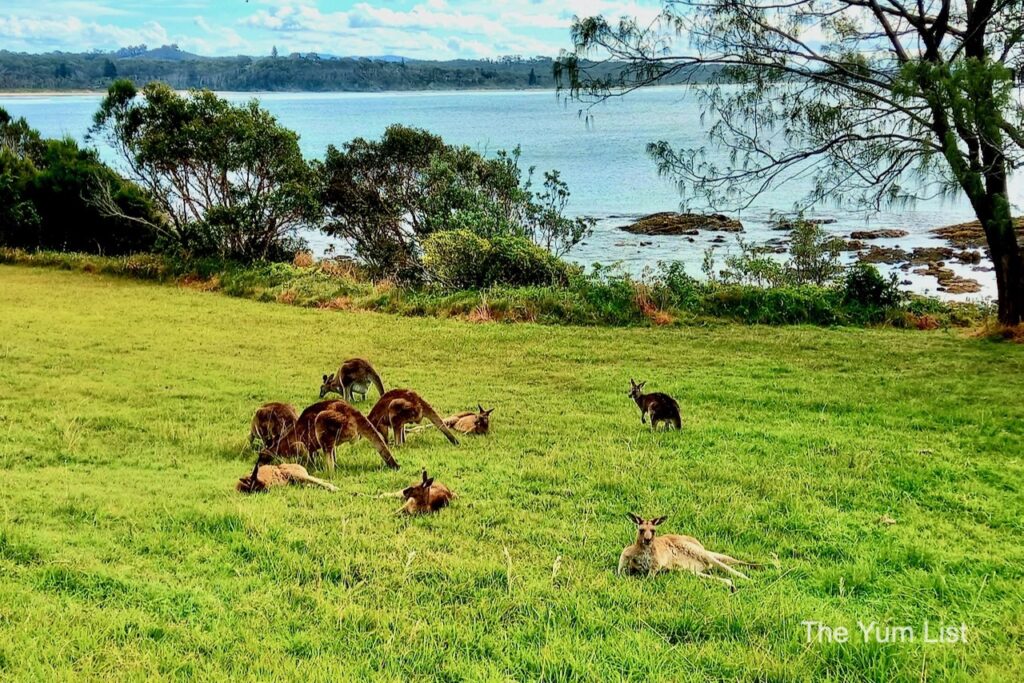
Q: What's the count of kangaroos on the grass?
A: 9